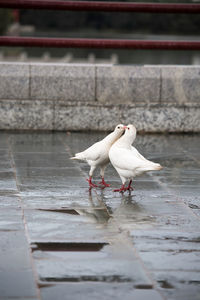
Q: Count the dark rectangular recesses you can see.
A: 2